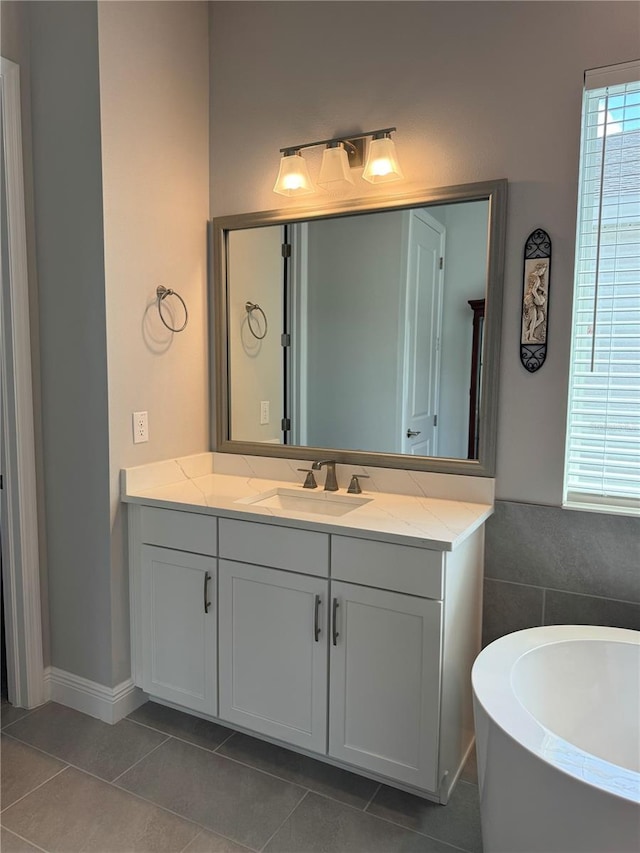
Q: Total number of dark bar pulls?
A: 3